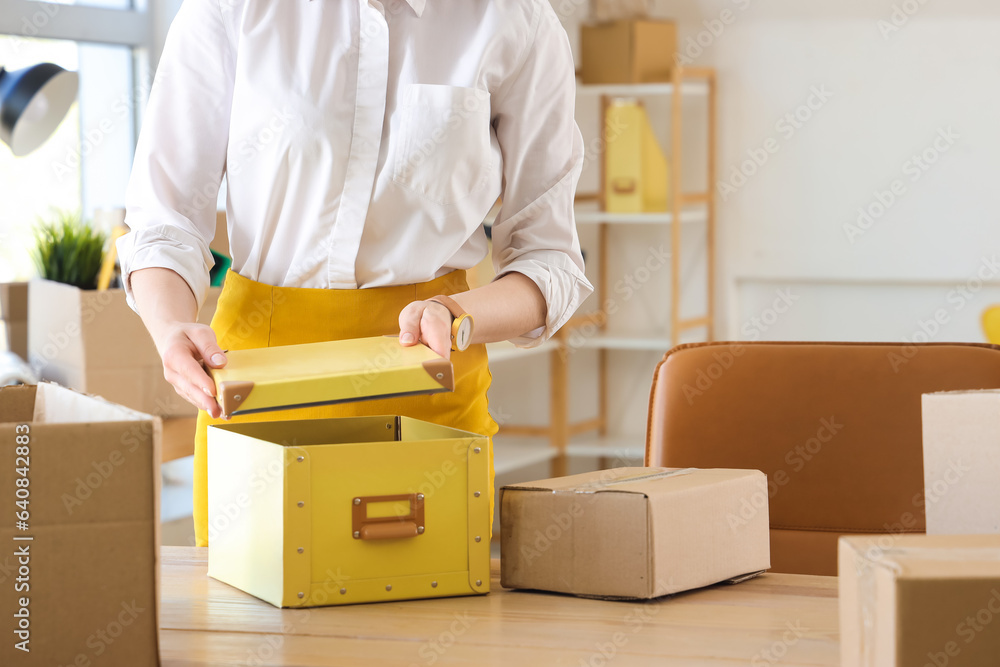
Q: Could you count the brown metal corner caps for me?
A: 2